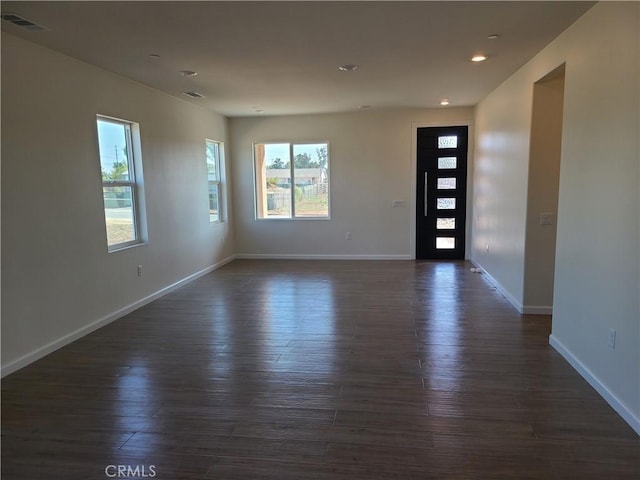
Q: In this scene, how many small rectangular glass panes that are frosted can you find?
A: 6